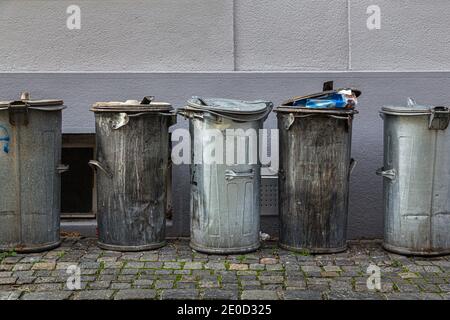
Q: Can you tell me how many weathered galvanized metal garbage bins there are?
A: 5